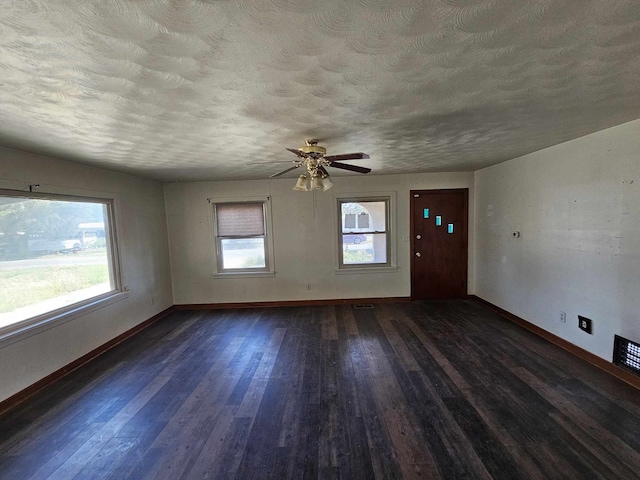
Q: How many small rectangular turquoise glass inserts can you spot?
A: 3